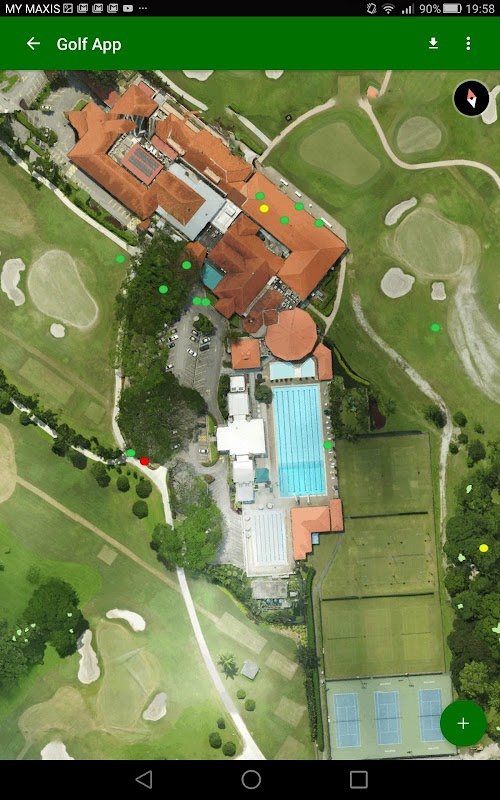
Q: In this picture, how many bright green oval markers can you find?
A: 12